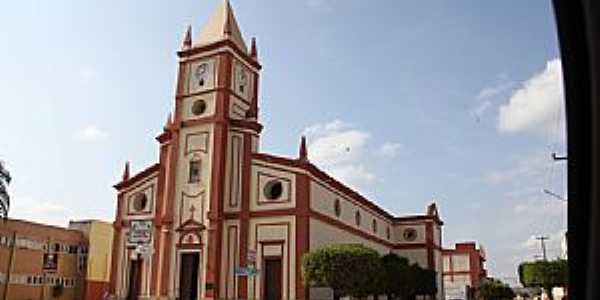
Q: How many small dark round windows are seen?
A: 8